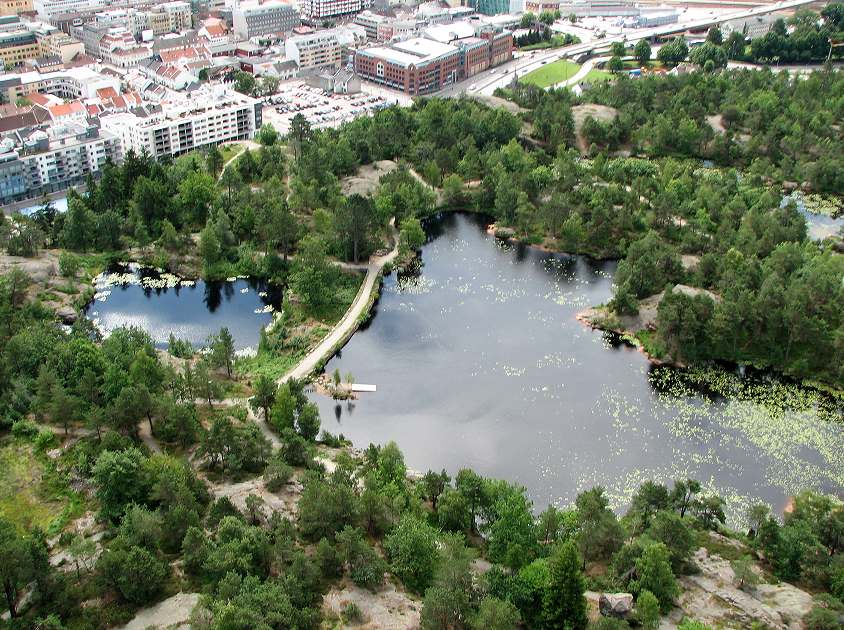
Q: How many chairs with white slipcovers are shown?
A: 0